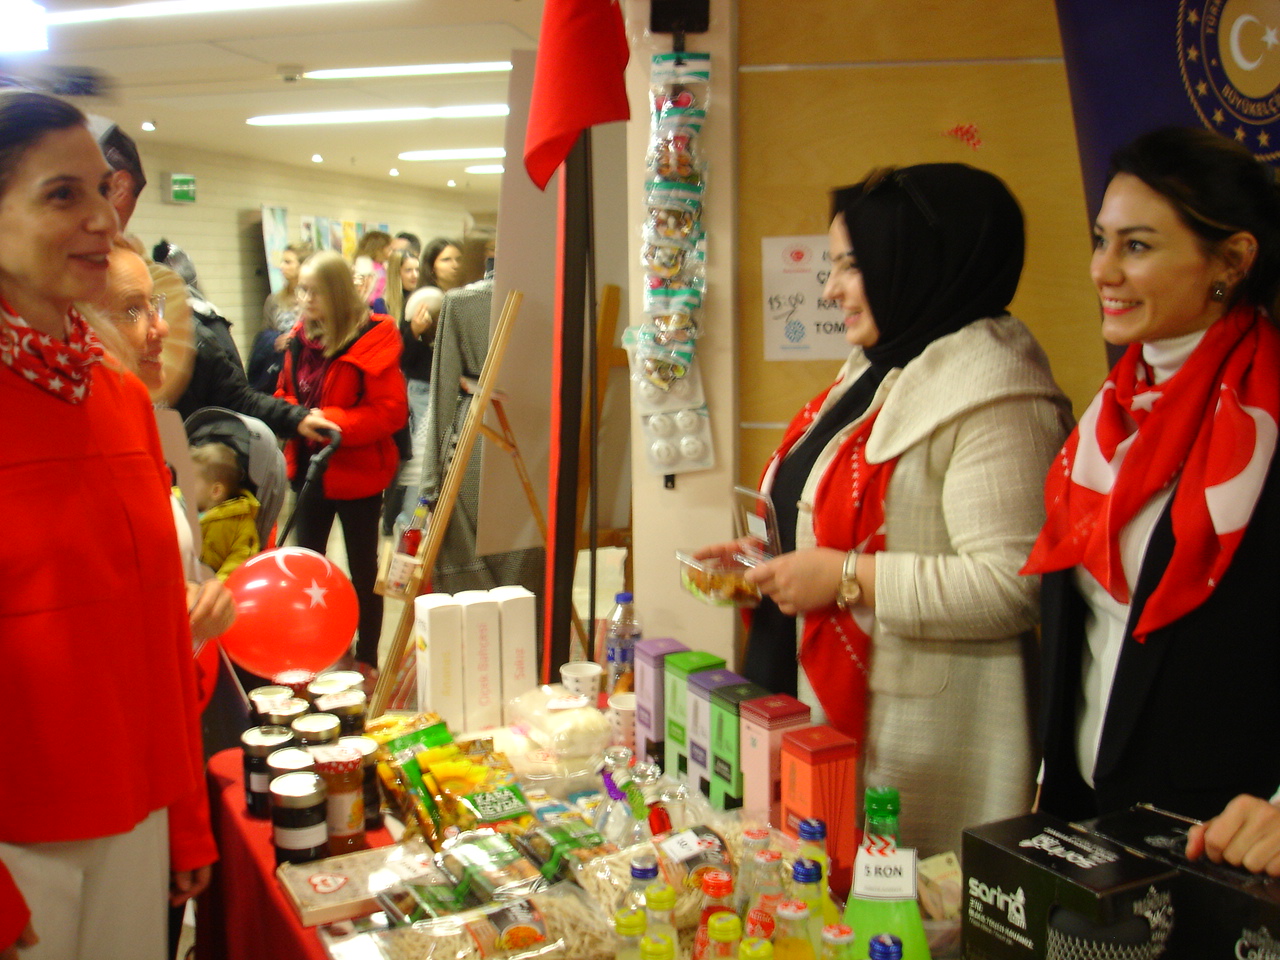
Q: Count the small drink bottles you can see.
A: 14